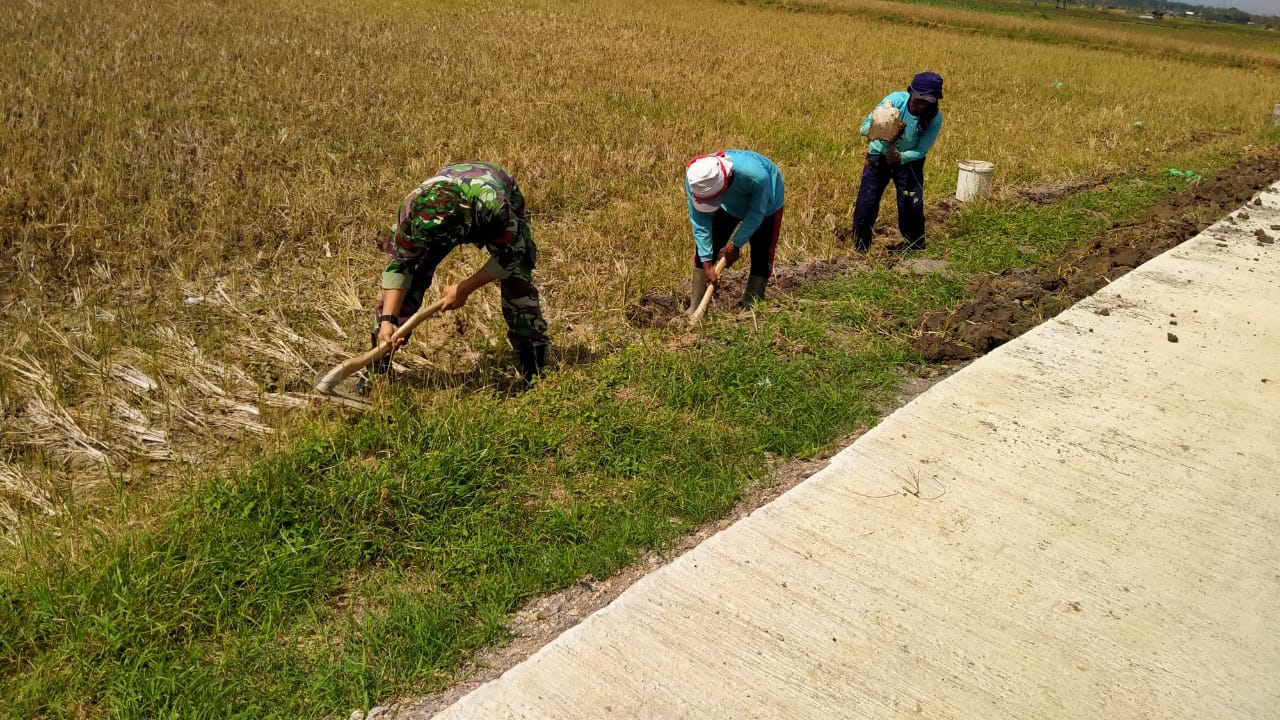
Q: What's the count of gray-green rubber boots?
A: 2